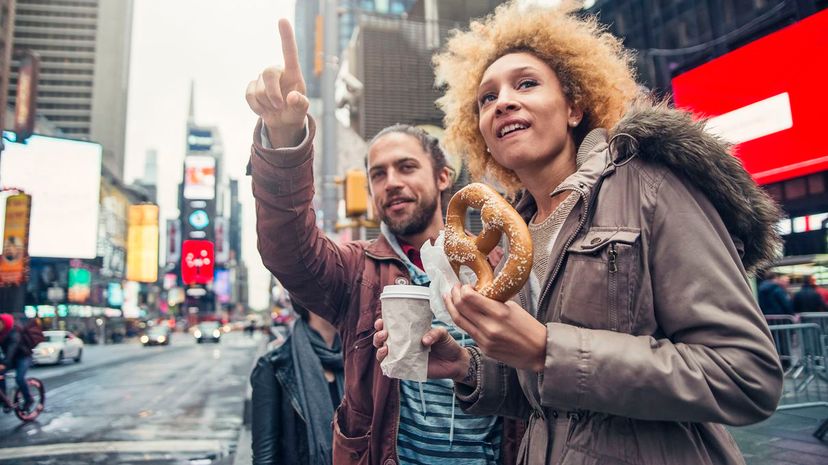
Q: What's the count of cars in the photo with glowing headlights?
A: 2